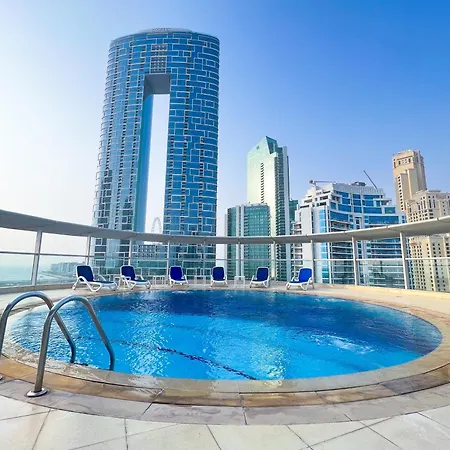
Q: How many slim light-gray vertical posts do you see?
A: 10